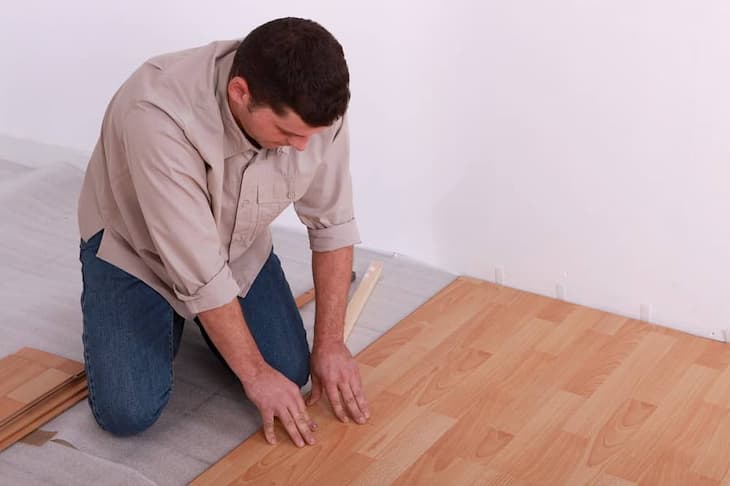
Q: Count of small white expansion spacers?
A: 4